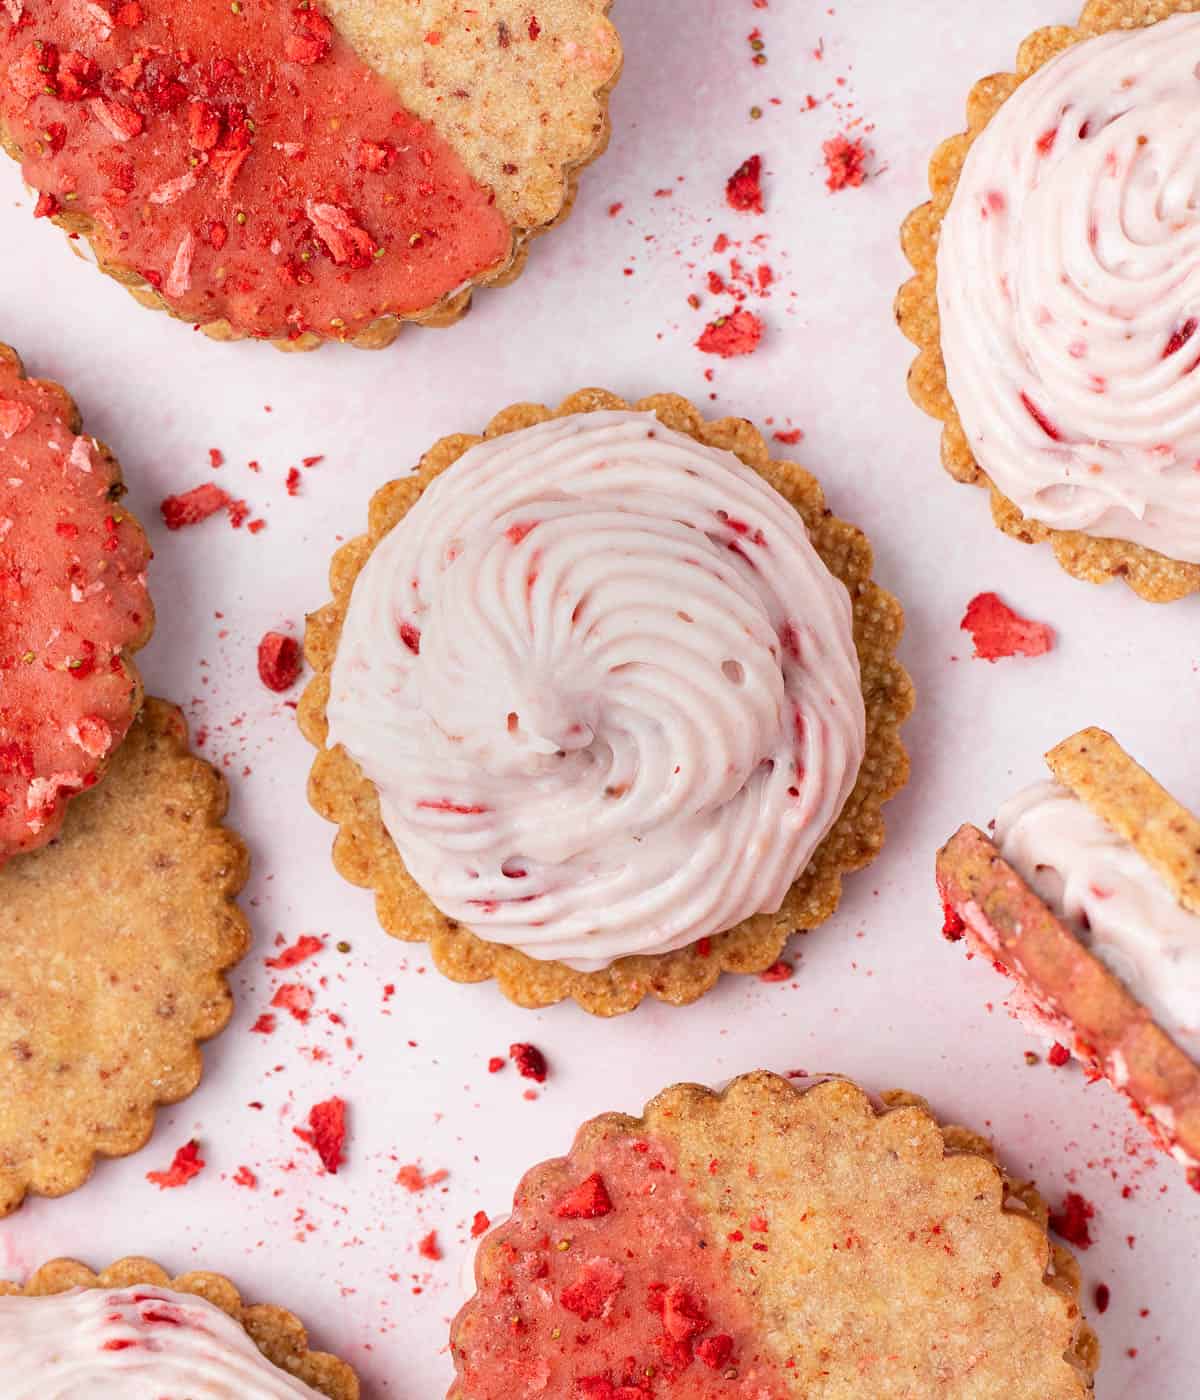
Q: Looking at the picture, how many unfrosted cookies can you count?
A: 1